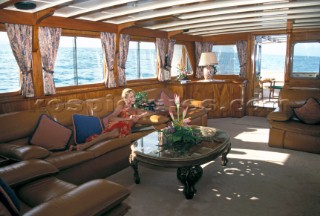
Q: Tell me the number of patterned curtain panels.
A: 8